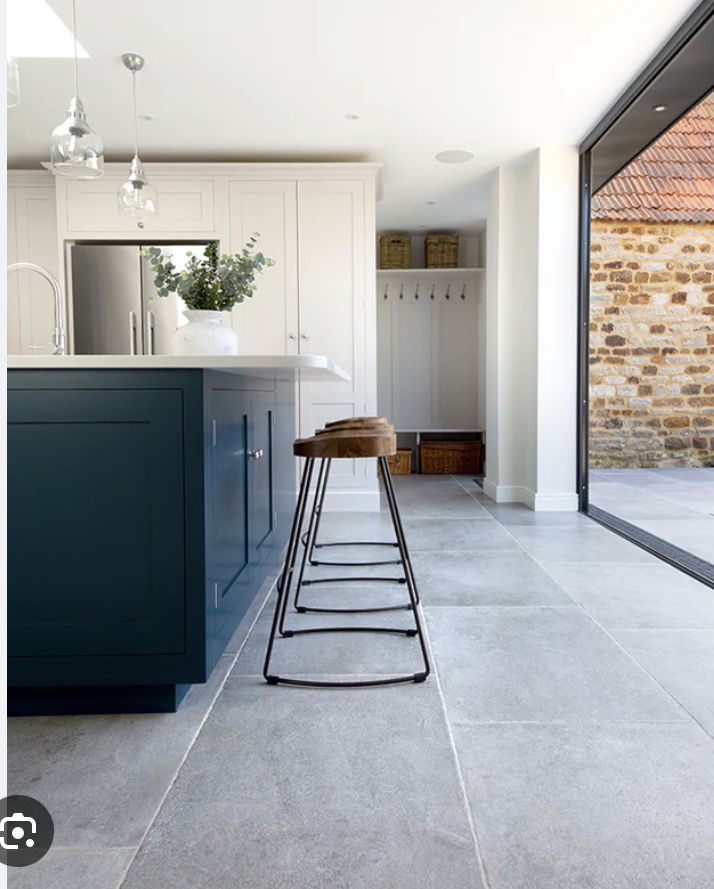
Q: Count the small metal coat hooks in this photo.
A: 6